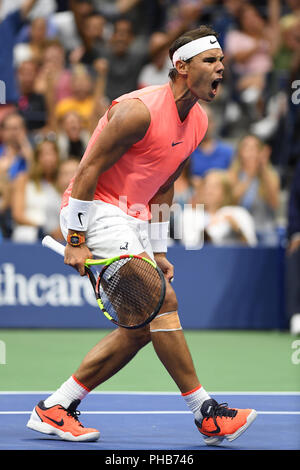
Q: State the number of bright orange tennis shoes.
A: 2